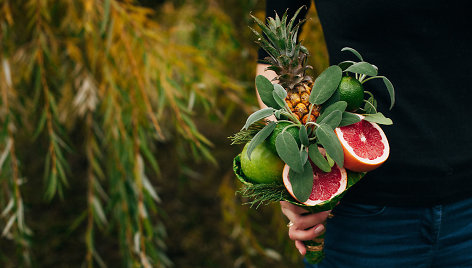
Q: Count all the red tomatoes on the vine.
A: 0